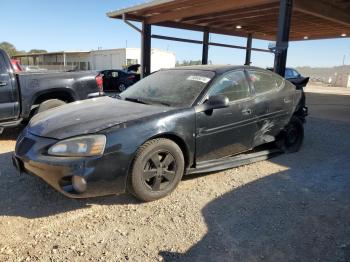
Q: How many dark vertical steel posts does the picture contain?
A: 4